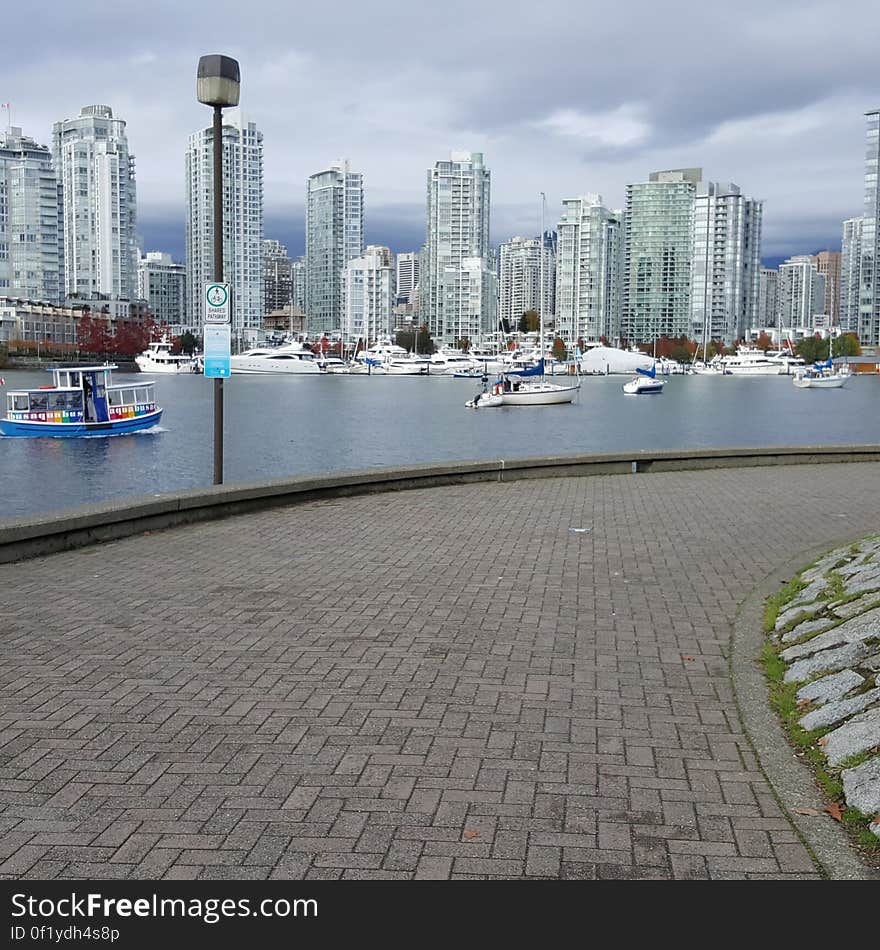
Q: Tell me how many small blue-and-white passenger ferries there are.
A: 1